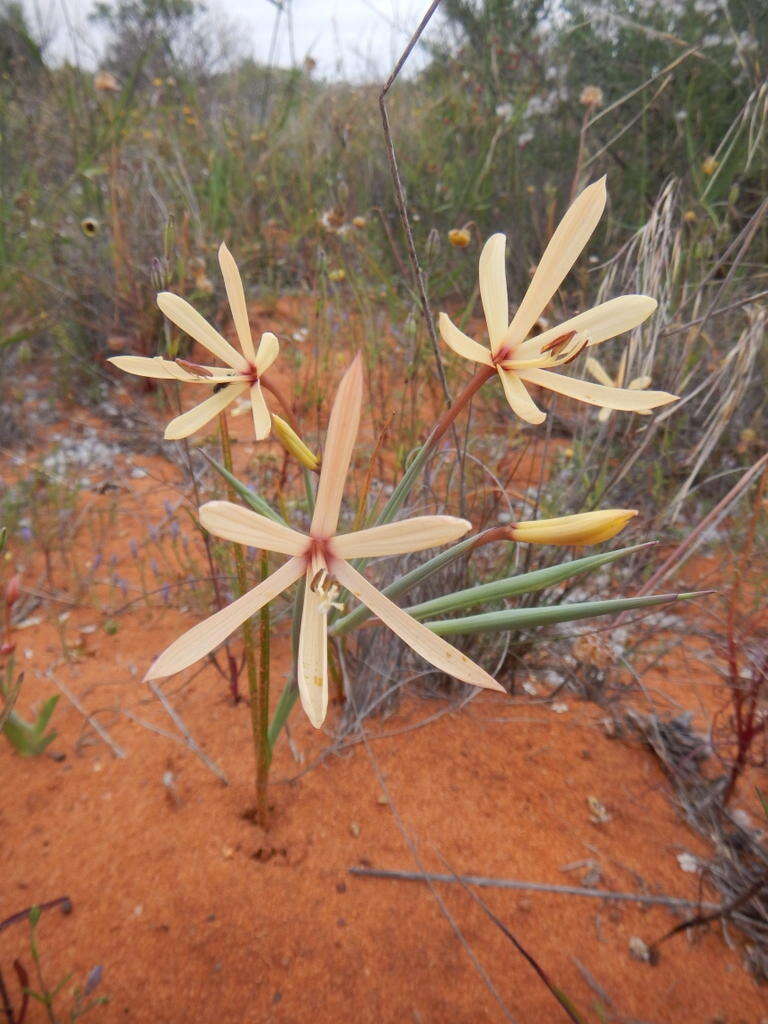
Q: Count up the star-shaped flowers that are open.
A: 3